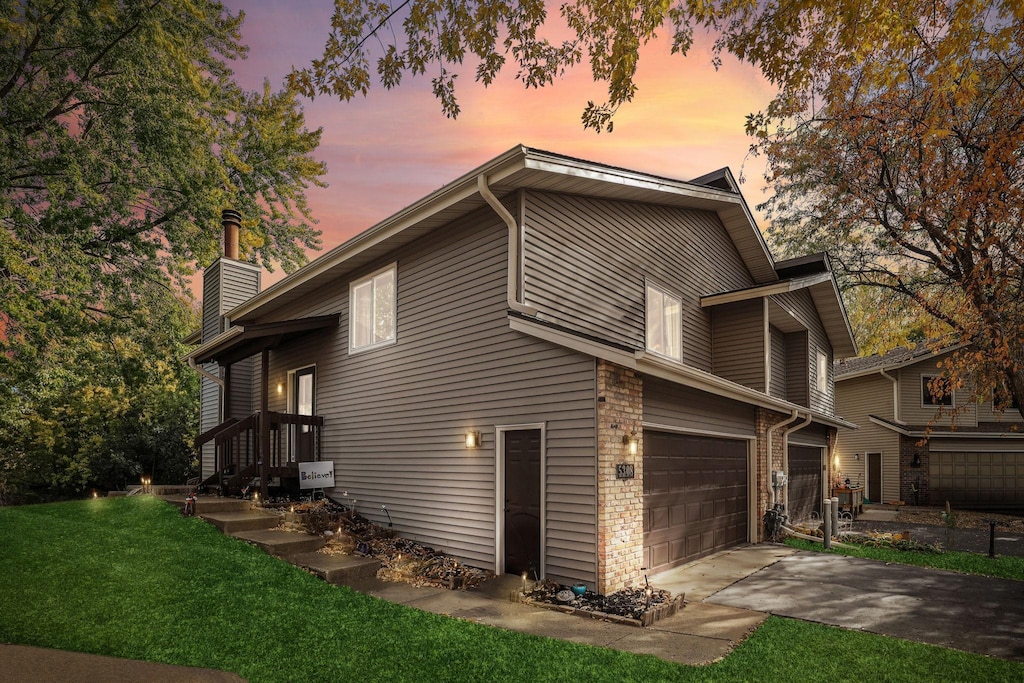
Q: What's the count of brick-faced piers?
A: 4